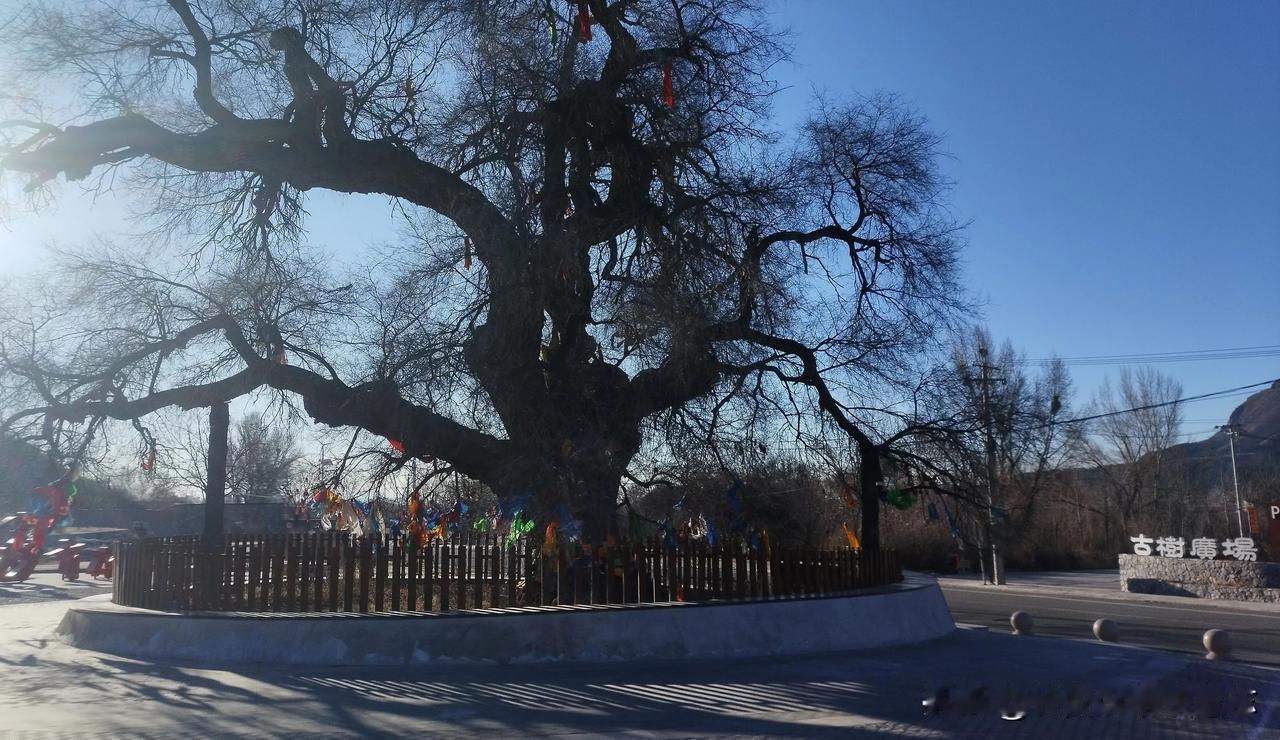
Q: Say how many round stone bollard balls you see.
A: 3